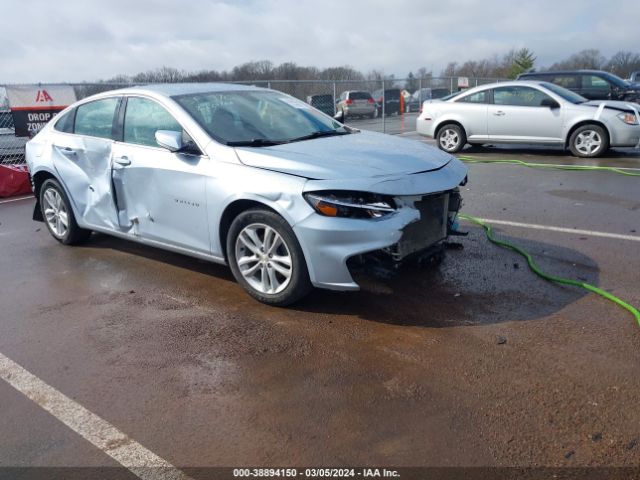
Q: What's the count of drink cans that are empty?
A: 0